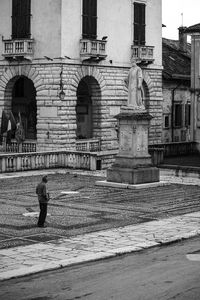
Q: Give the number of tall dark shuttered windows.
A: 3